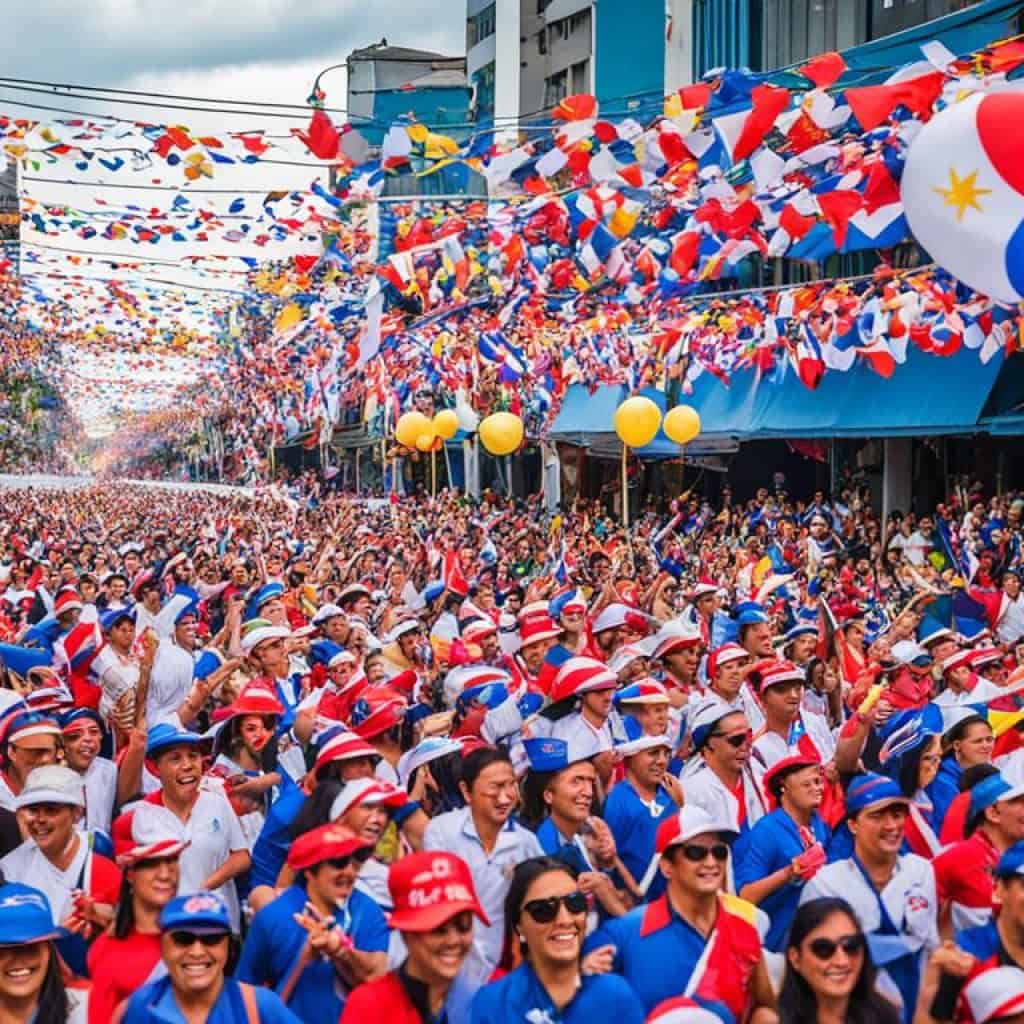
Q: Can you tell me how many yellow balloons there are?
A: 6